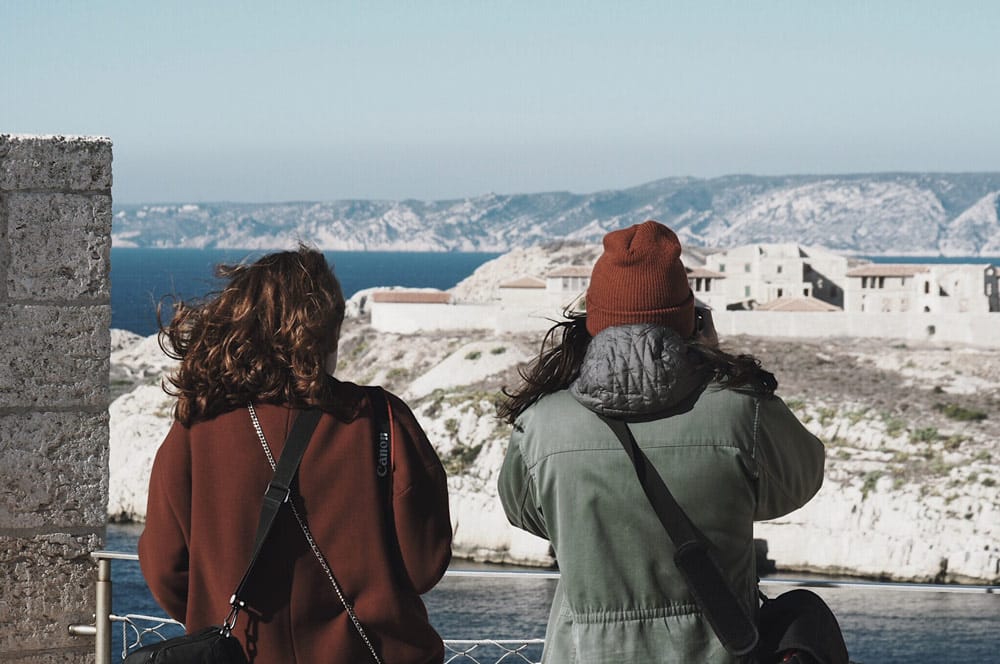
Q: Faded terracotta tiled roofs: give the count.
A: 6